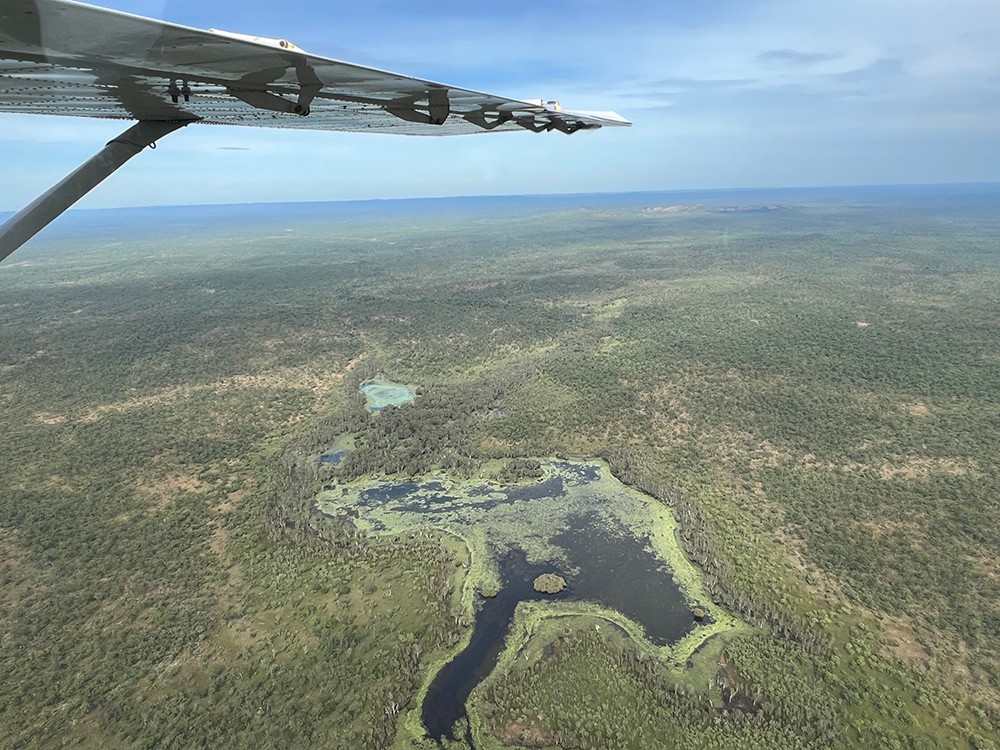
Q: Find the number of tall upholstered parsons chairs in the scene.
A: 0